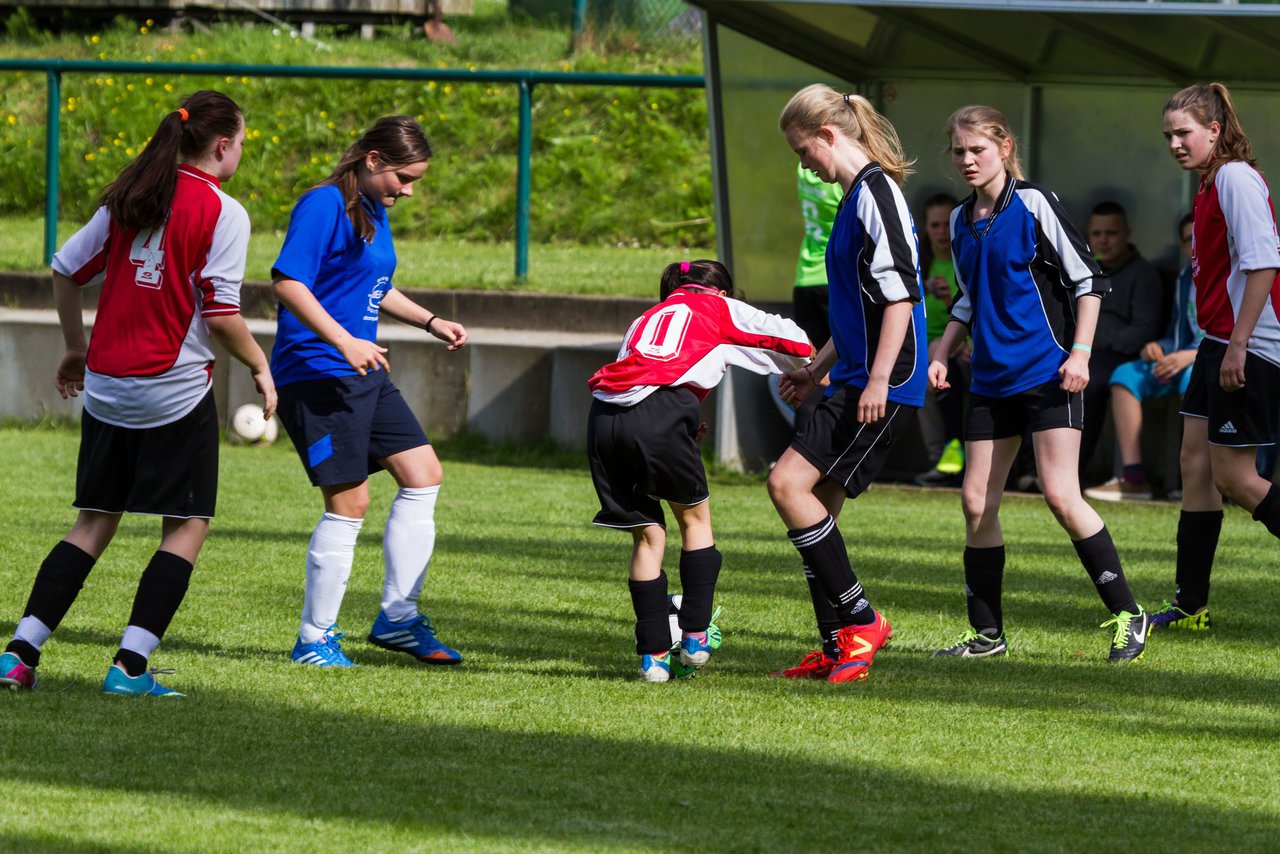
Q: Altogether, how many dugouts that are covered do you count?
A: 1